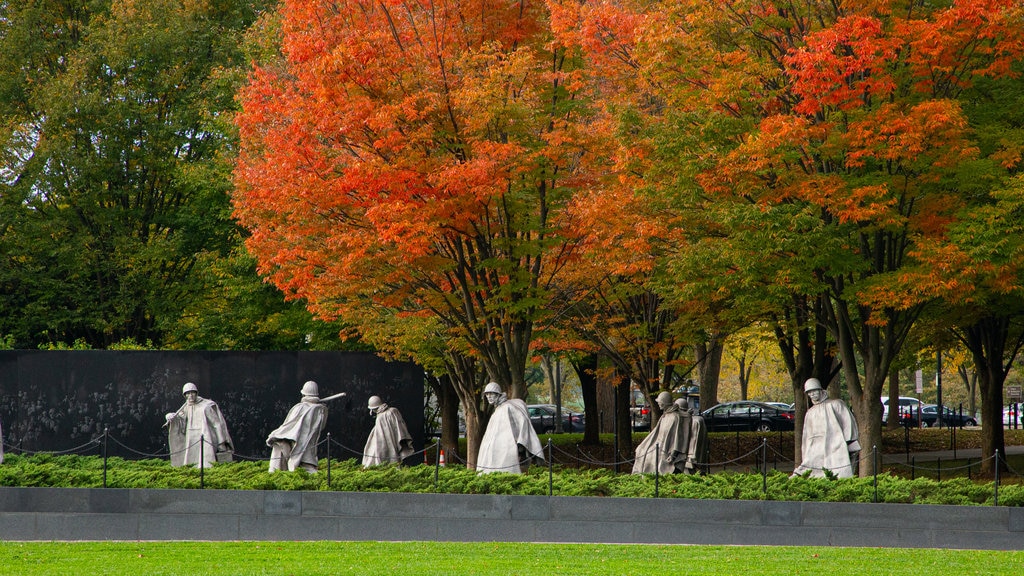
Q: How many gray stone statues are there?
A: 7